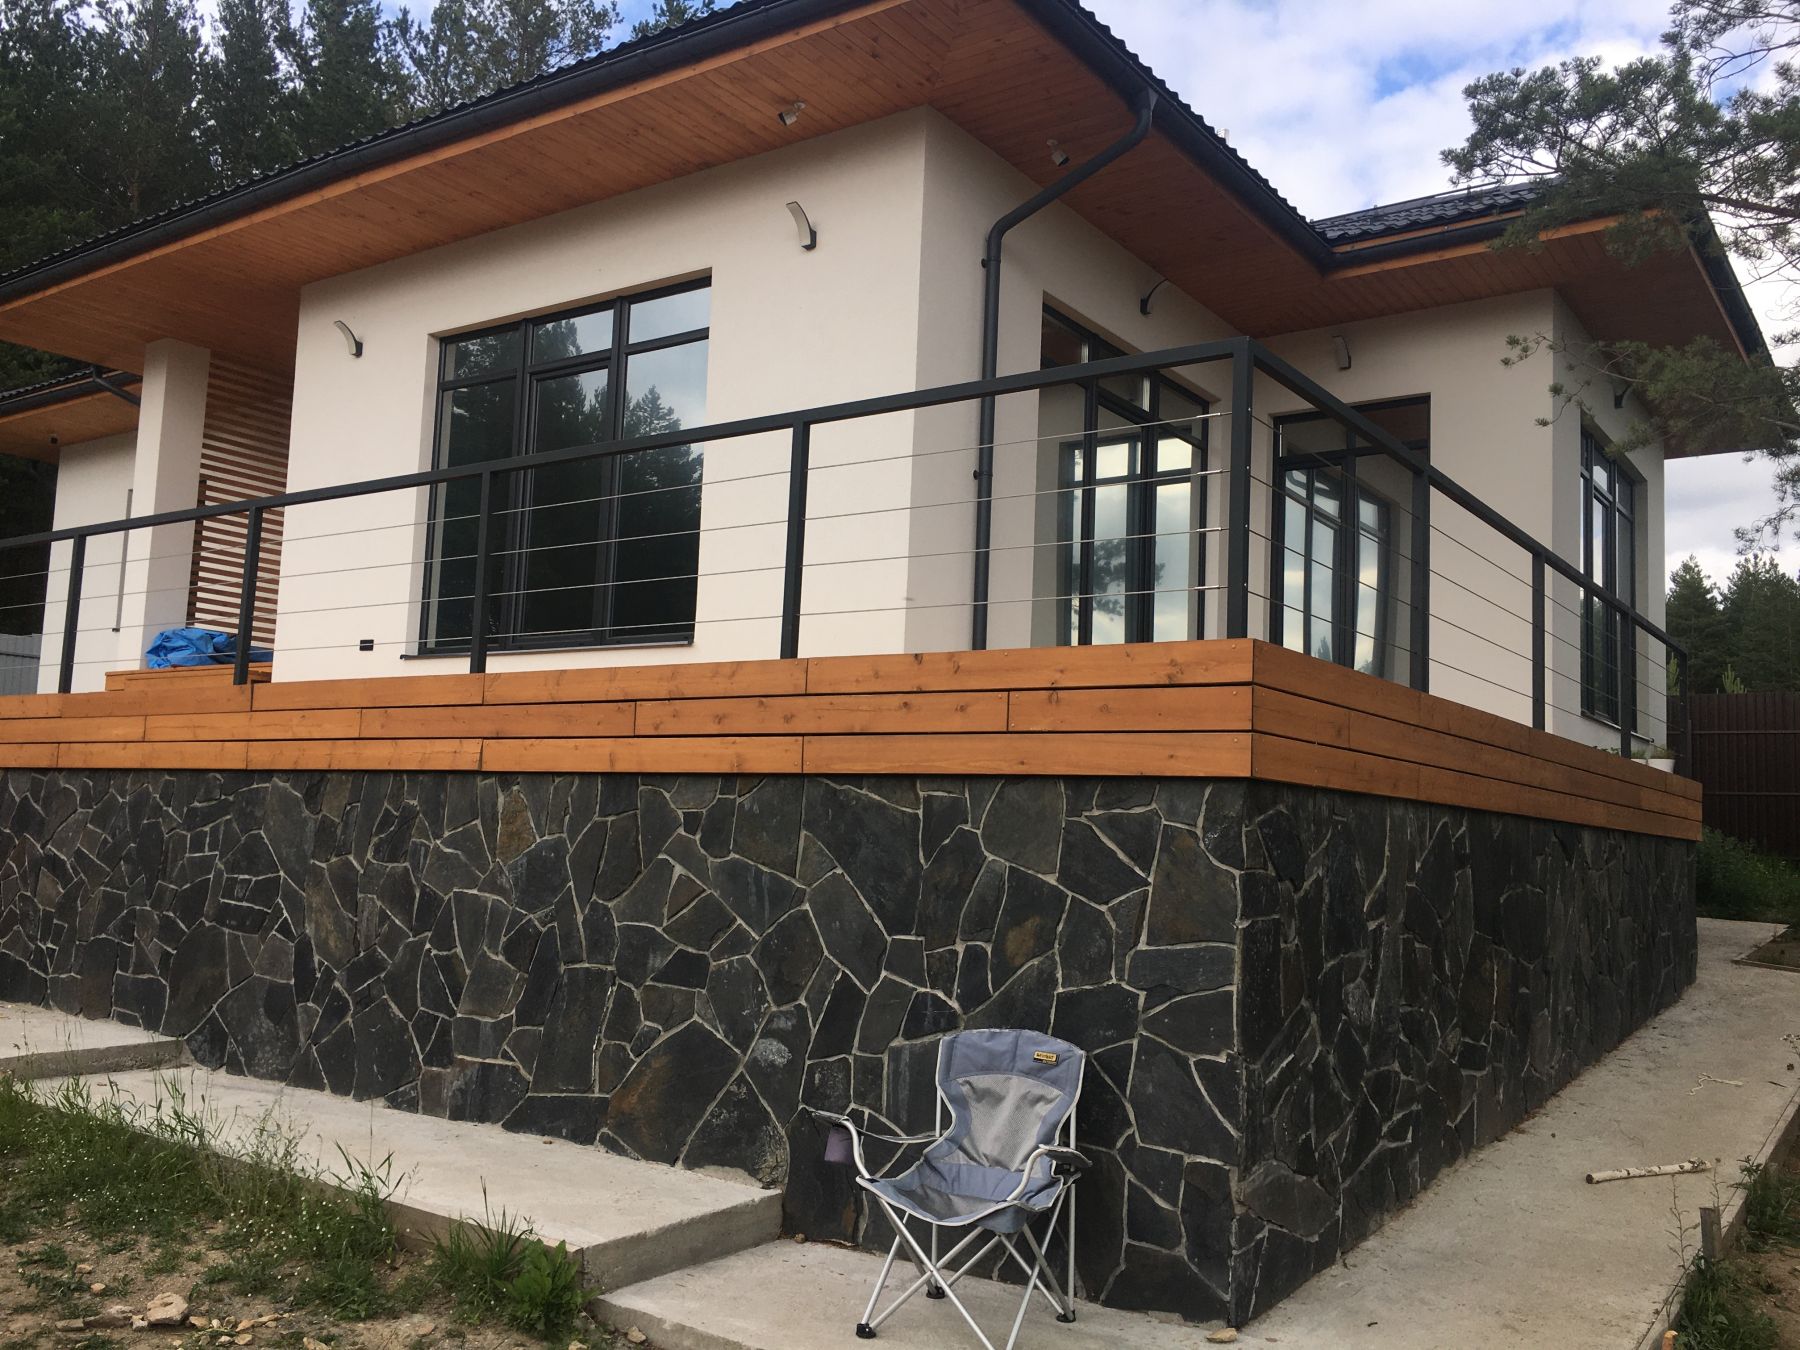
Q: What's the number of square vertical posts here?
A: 9